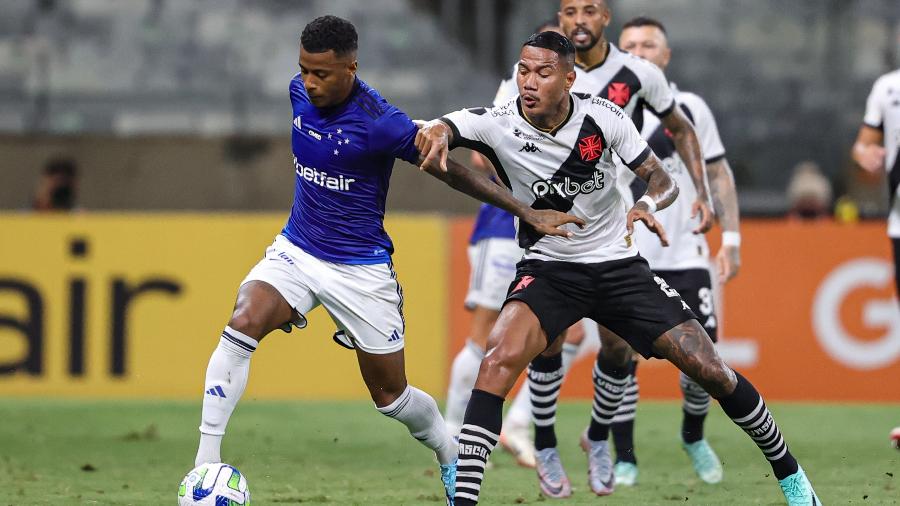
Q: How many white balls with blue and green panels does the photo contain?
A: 1